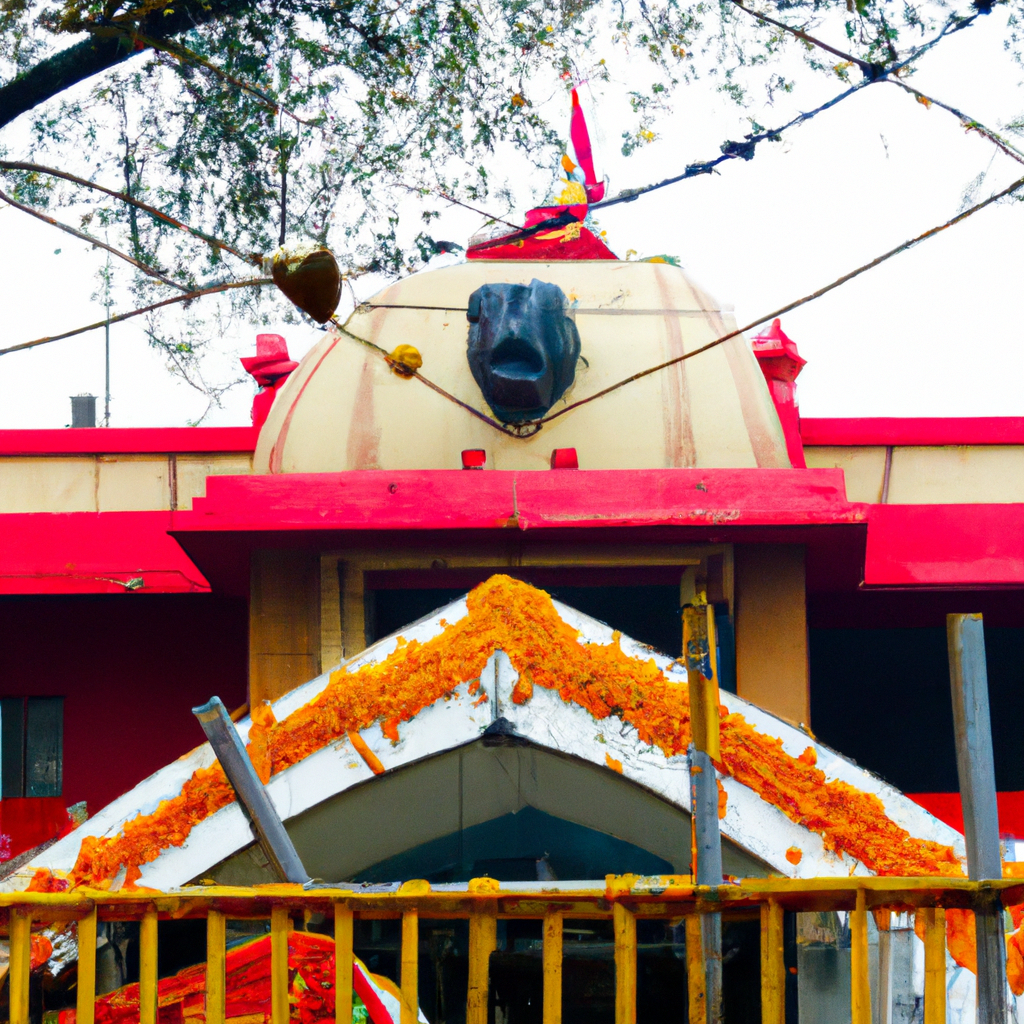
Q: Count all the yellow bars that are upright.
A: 14